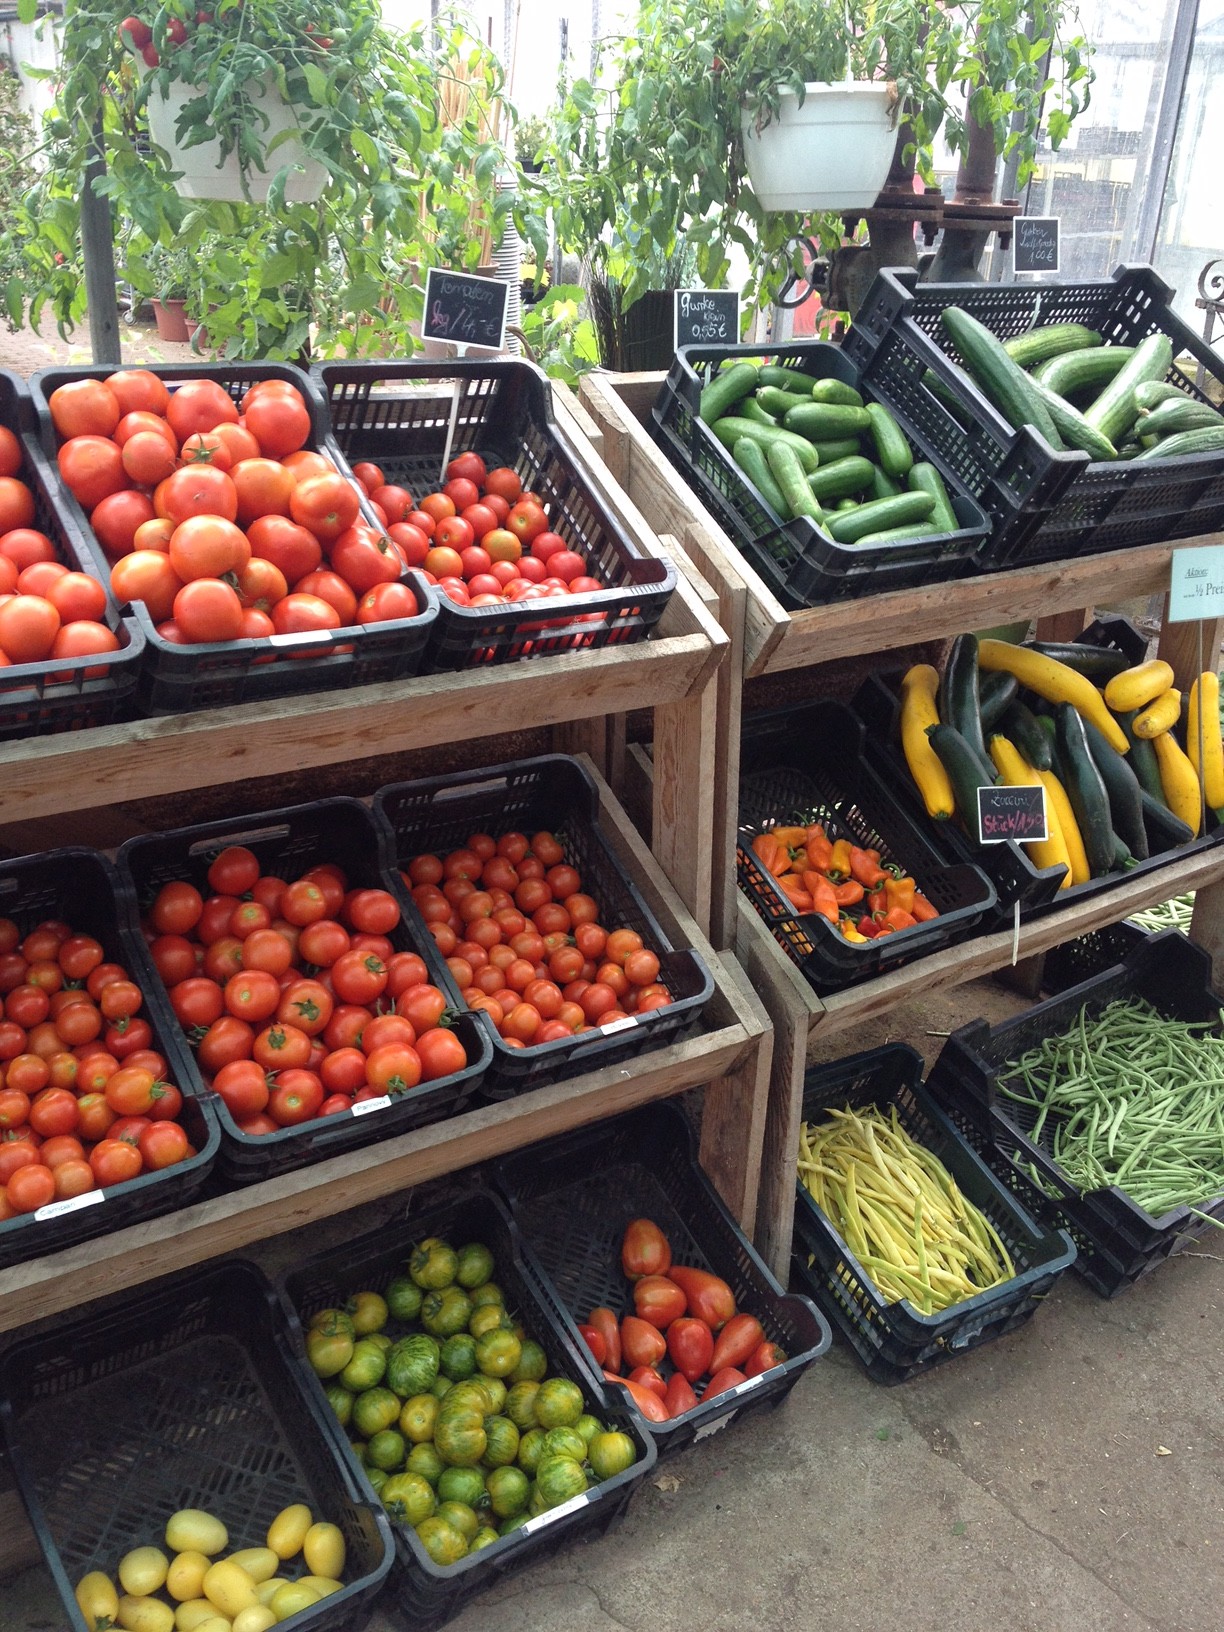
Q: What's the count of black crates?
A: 15